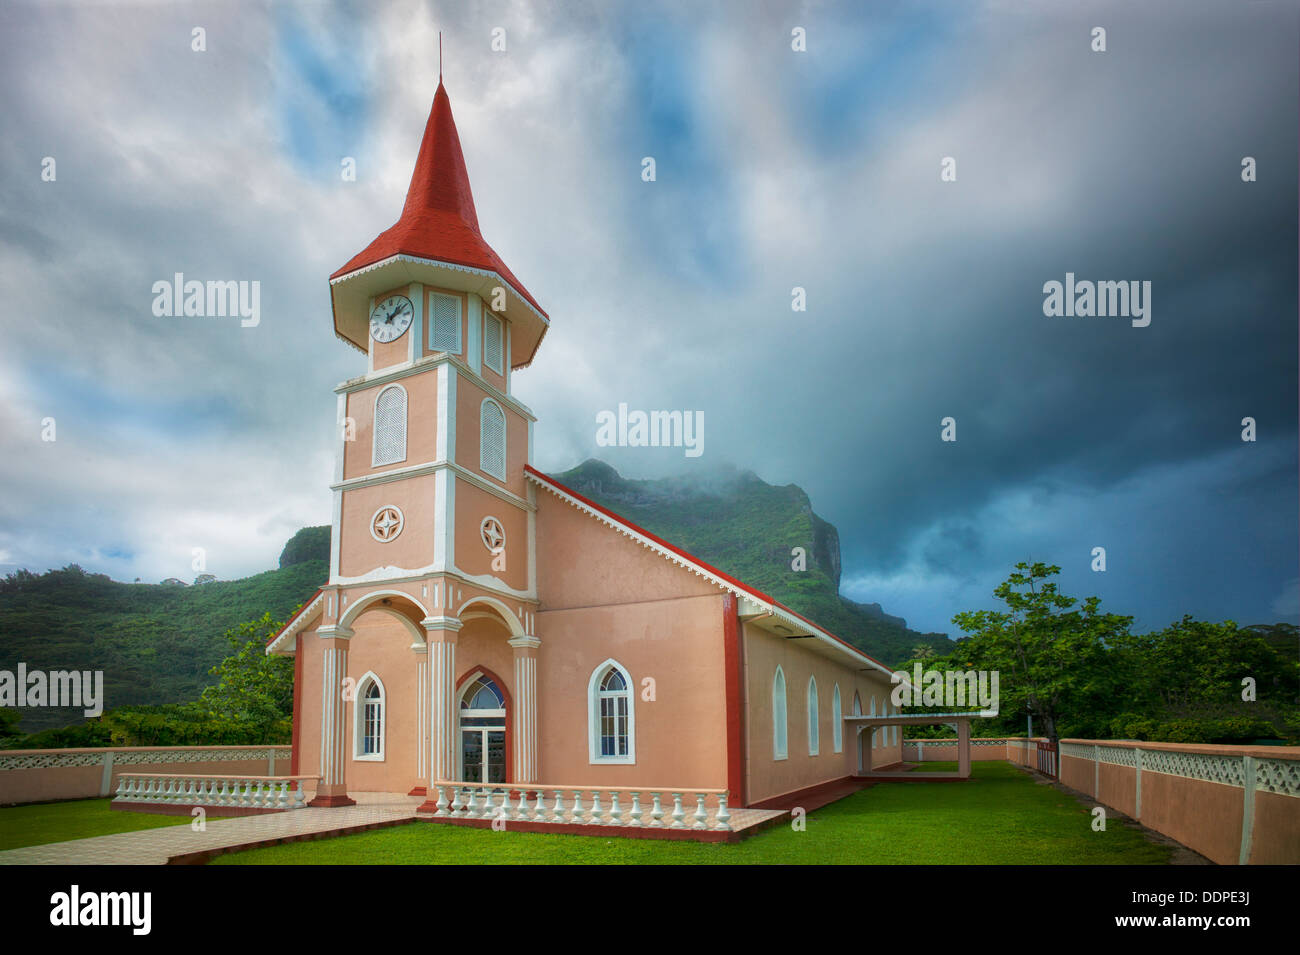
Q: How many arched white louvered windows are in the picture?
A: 2